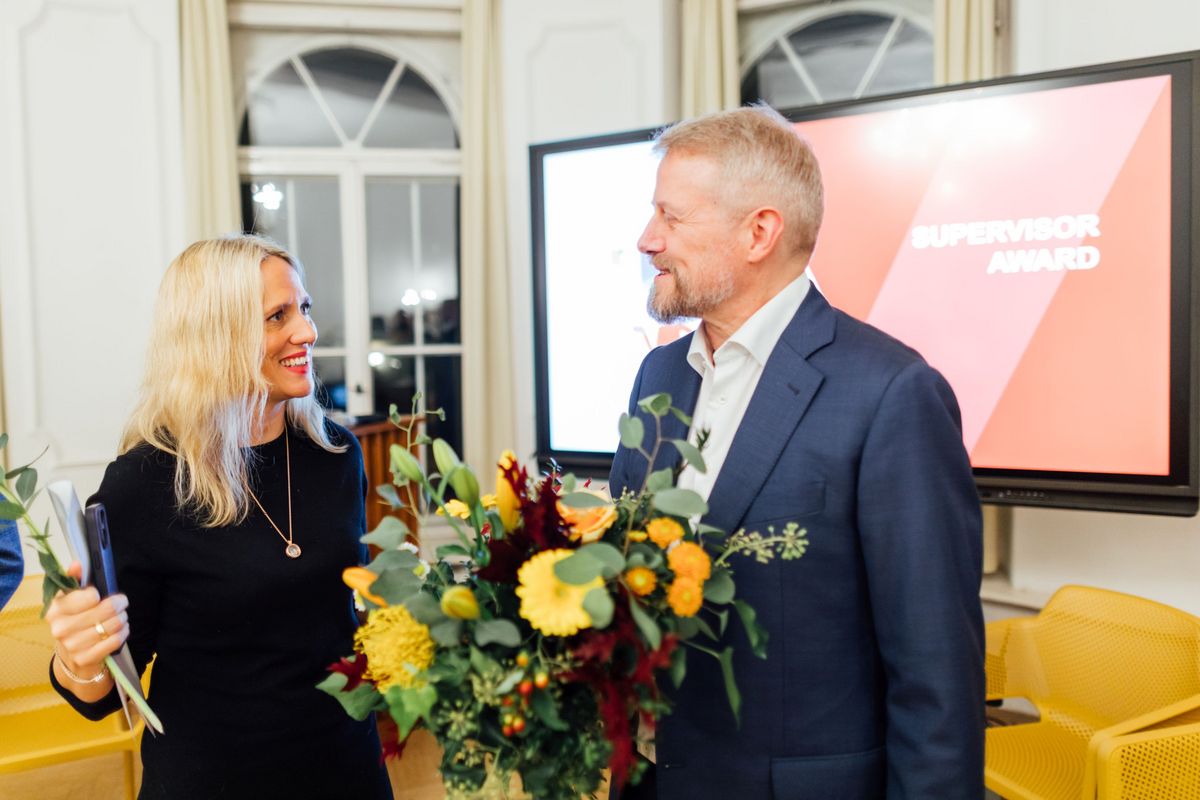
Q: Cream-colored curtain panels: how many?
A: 4